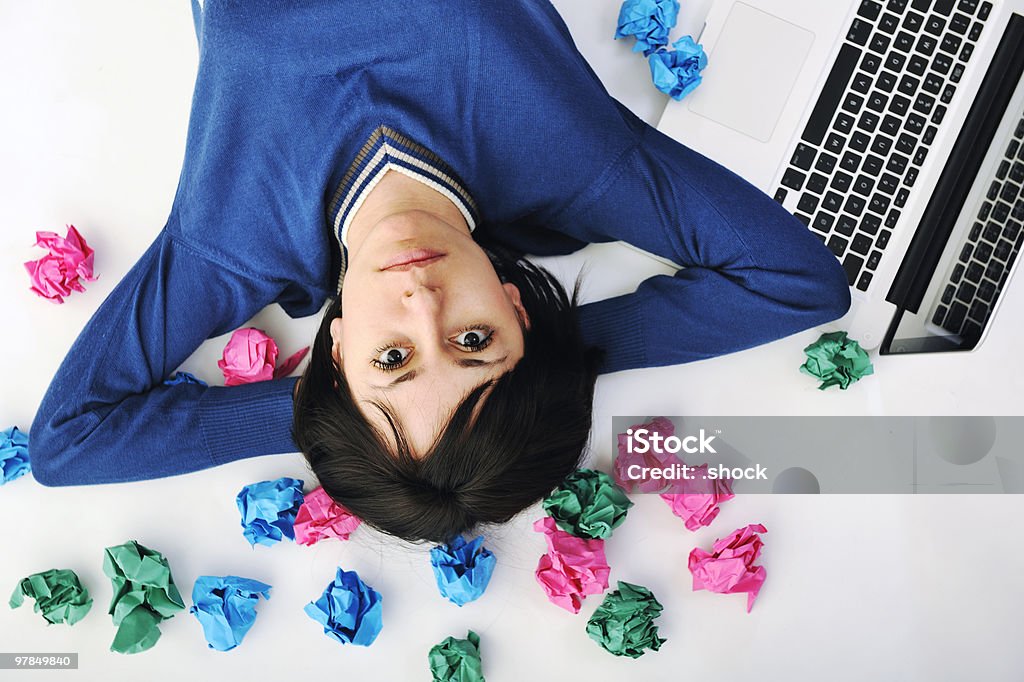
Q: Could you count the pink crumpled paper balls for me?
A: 7